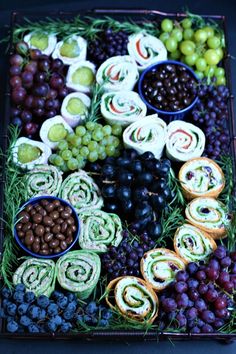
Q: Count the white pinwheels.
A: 5